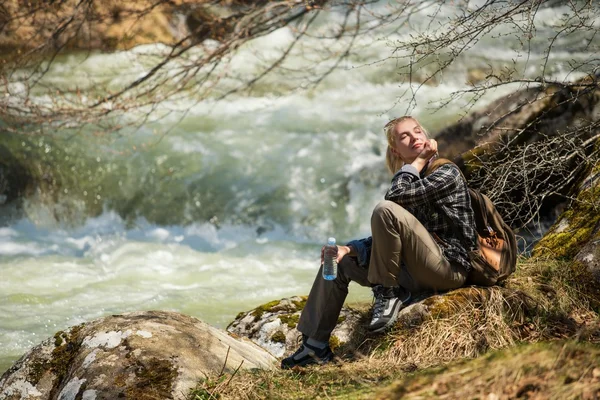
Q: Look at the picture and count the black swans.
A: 0